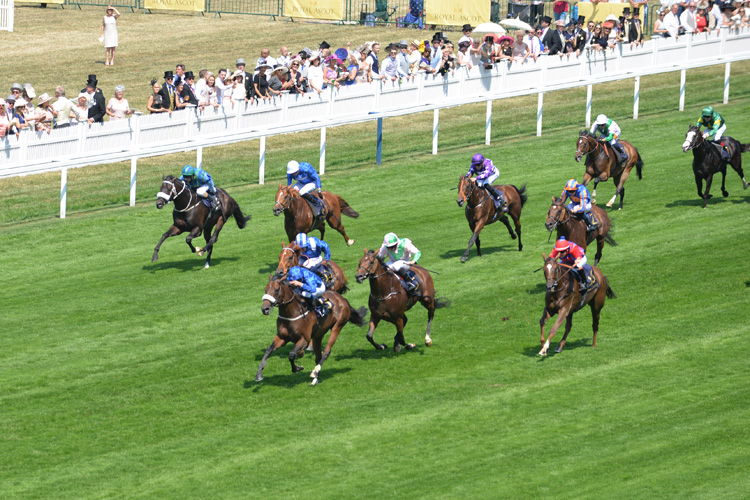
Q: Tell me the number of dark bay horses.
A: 2